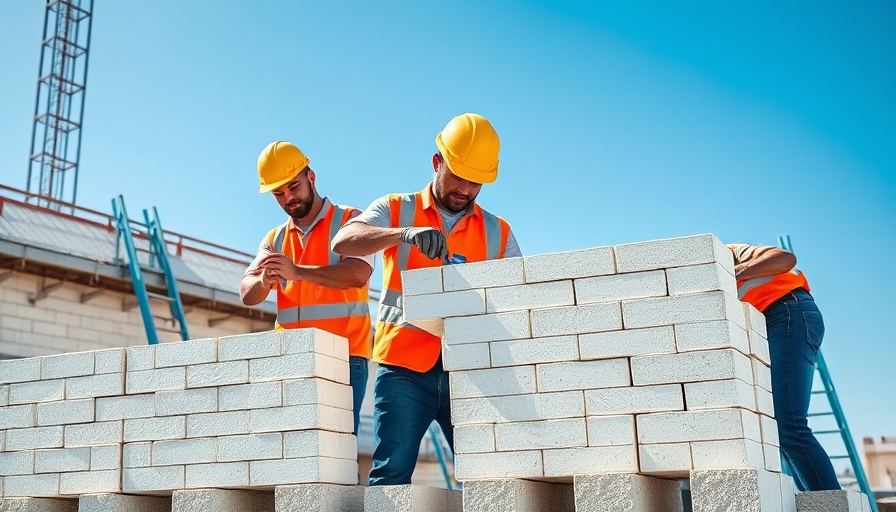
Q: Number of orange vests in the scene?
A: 3